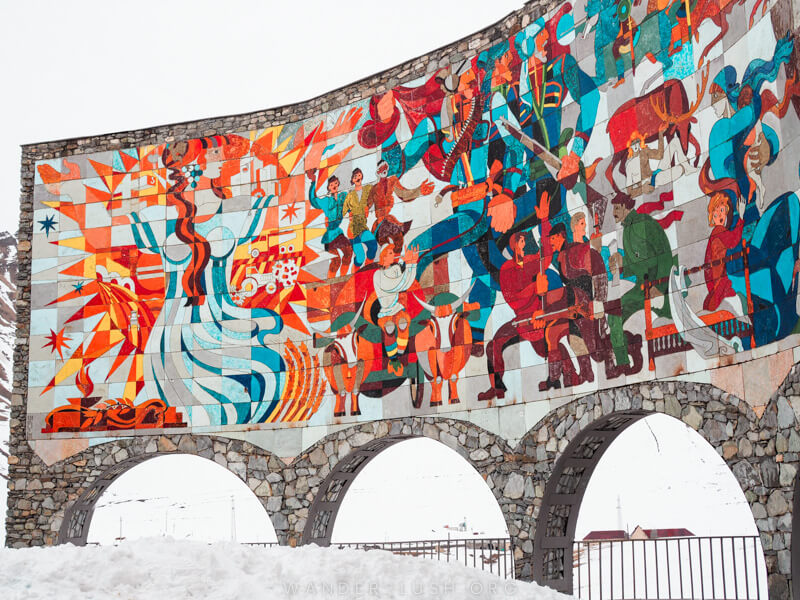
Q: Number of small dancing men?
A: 3